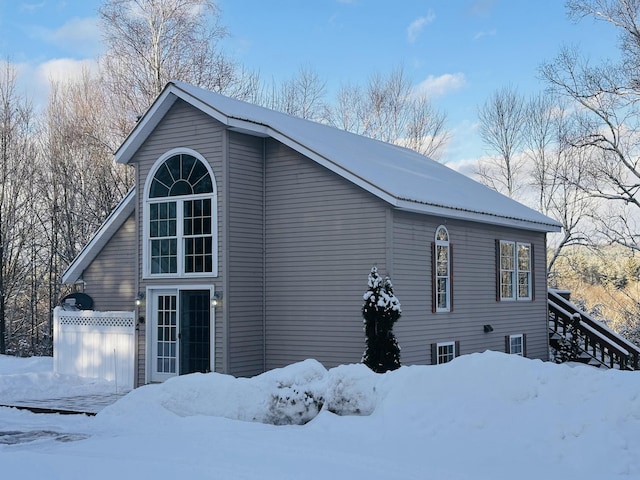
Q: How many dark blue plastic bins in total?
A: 0